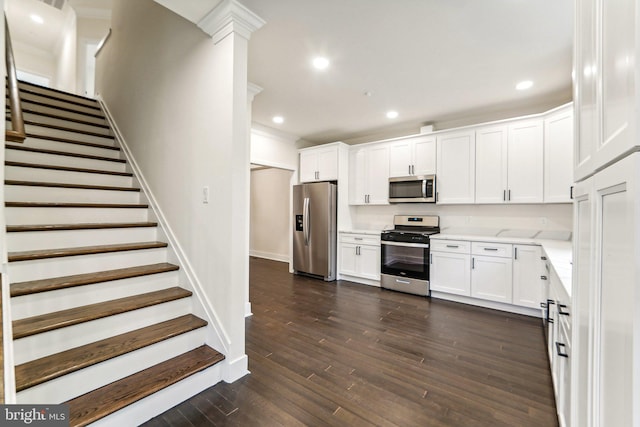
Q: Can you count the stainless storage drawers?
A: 1